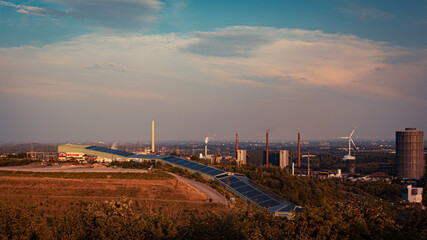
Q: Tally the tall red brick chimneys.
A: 3